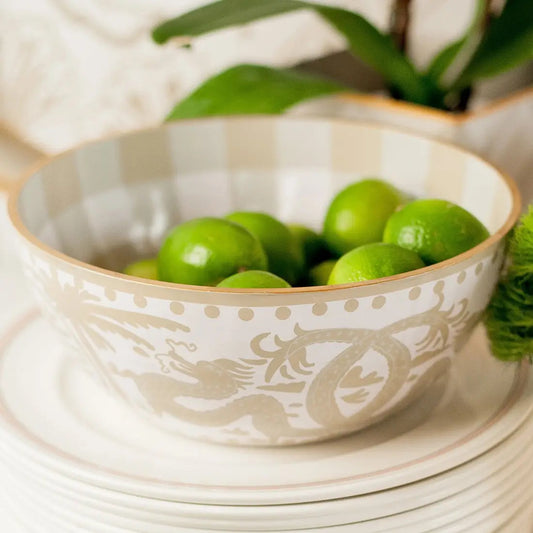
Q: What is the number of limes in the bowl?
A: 9